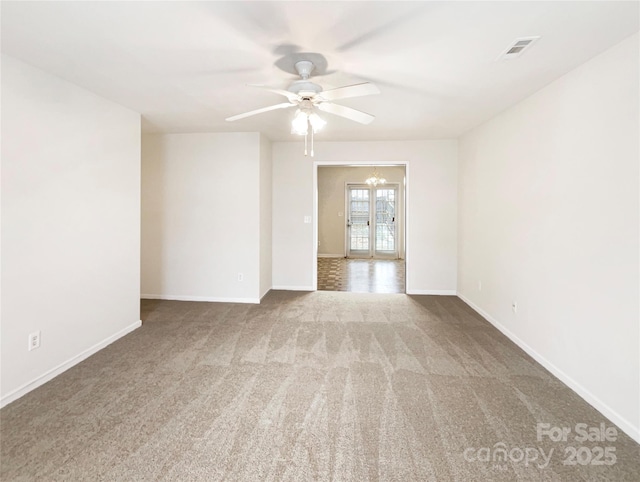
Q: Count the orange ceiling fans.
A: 0